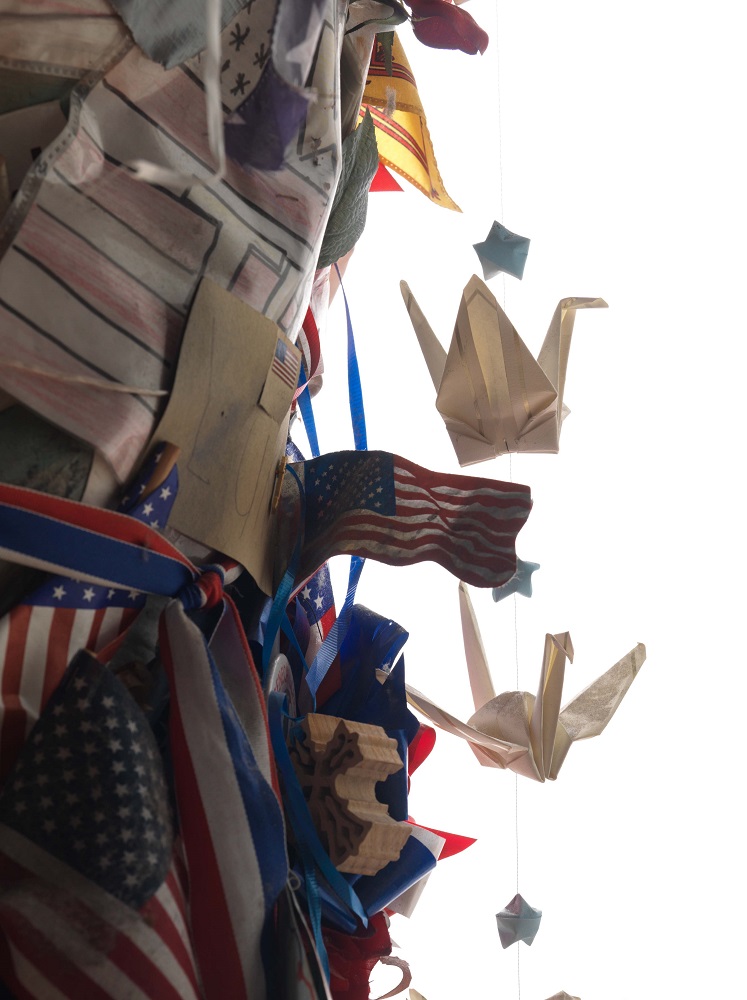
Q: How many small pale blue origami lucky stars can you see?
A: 3